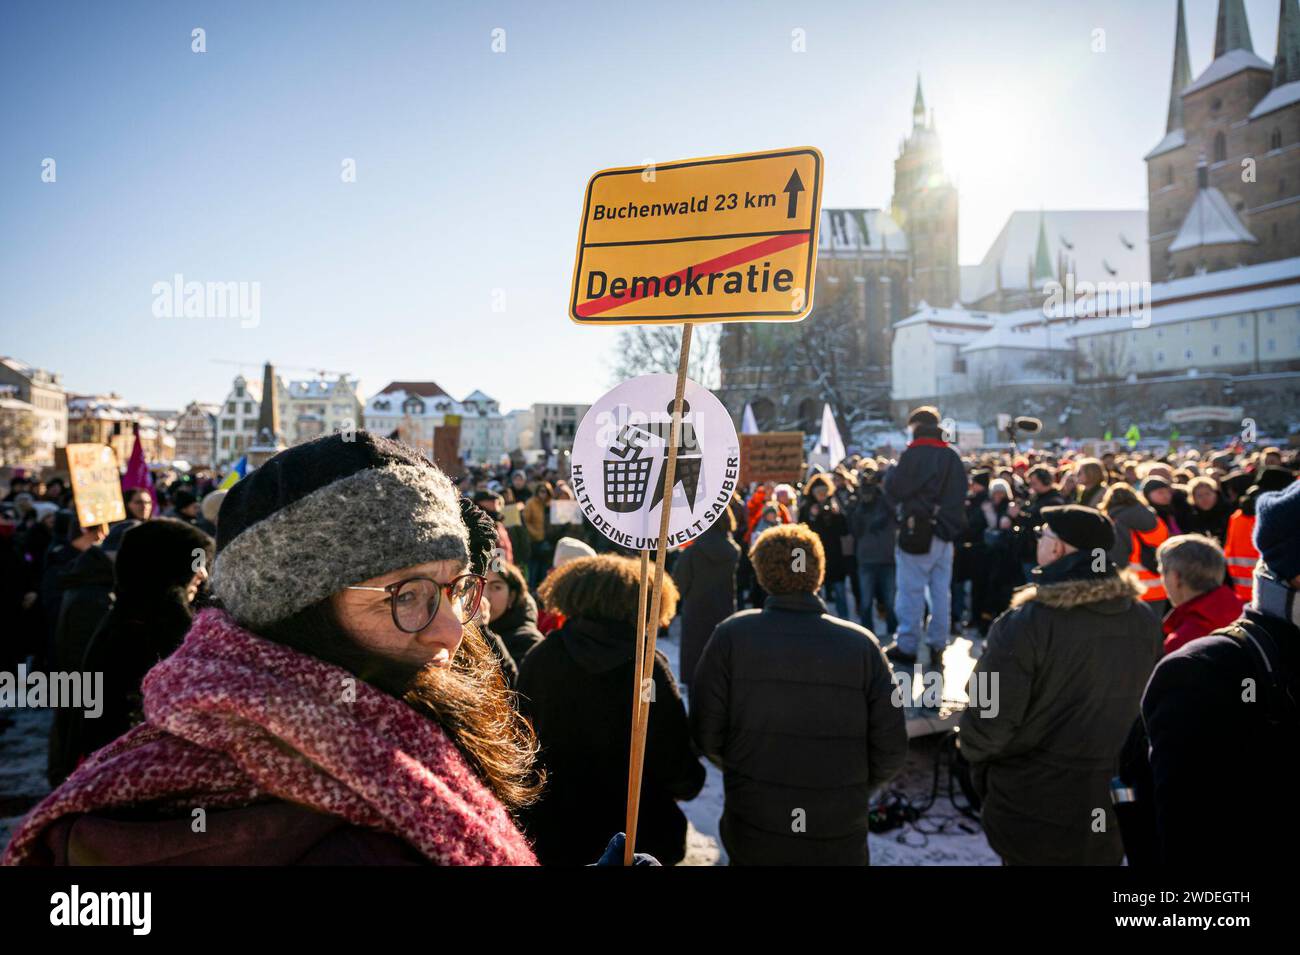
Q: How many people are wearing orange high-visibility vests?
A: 2